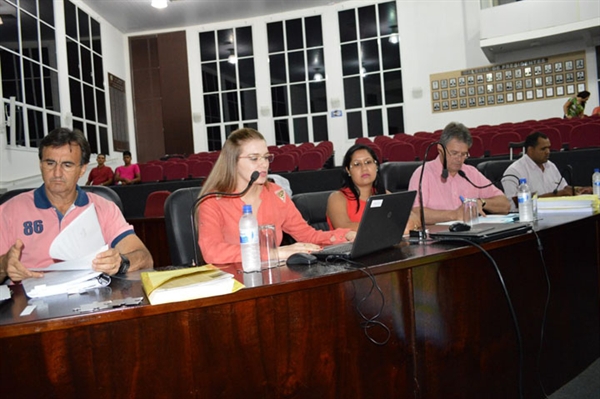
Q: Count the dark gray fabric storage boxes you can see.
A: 0